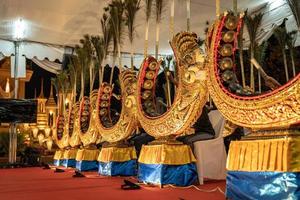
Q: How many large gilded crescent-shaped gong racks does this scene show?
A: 6